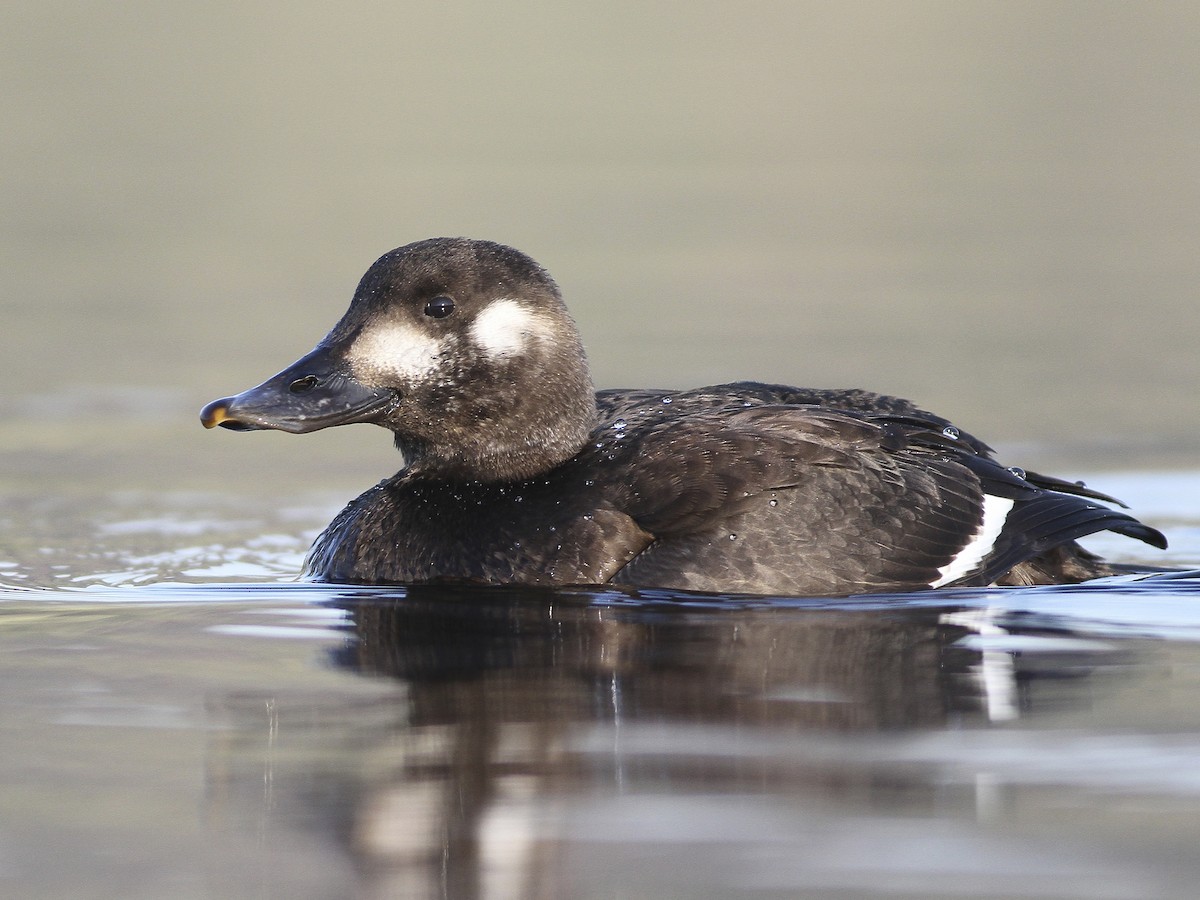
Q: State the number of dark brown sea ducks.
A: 1